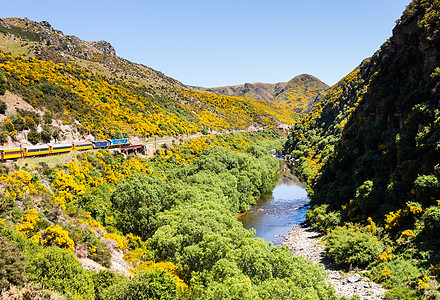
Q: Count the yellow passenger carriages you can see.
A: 4